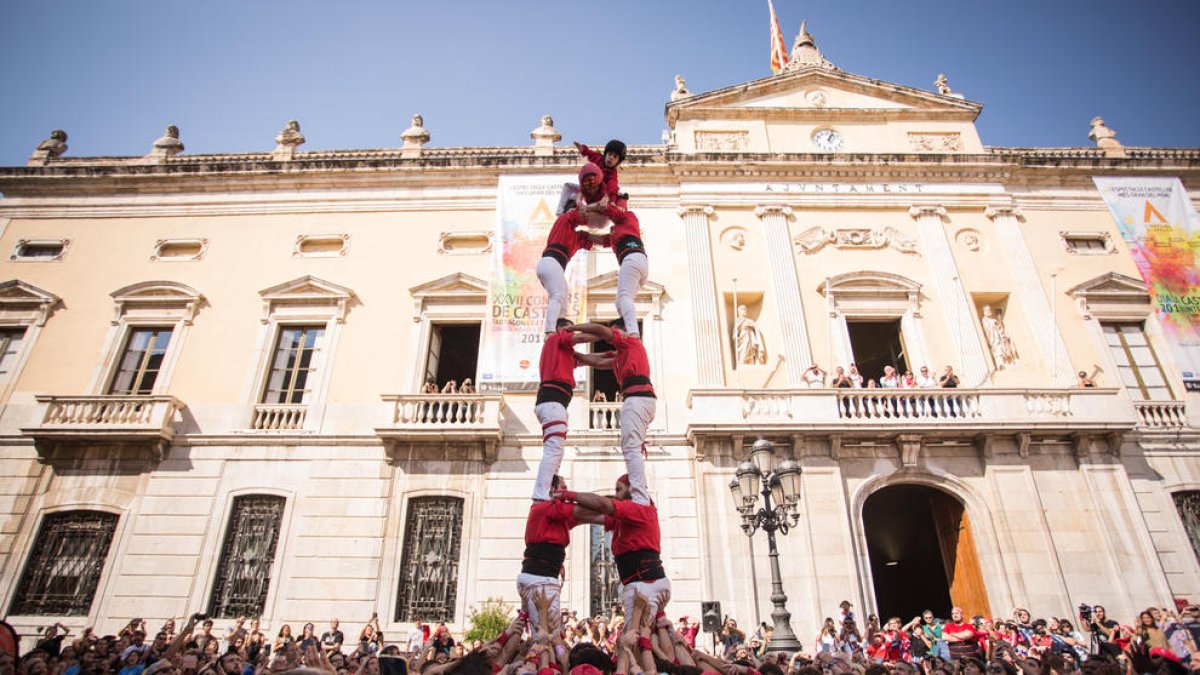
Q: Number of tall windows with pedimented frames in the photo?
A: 7